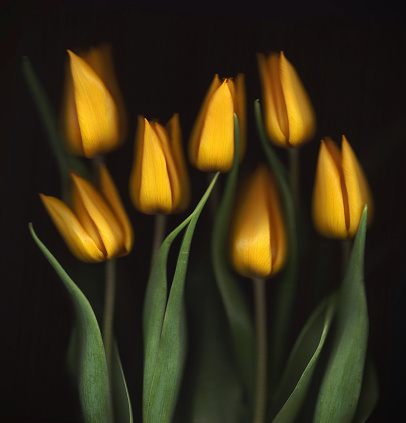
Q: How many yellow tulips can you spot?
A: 7